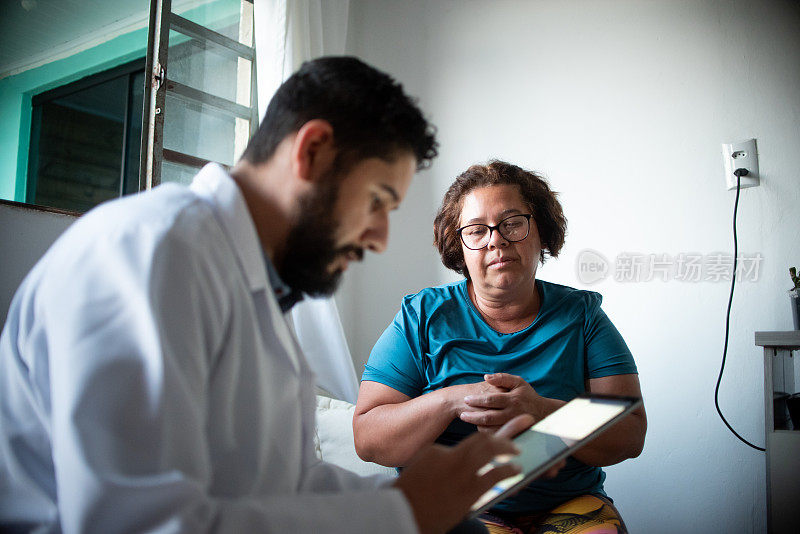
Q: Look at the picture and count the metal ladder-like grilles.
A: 1